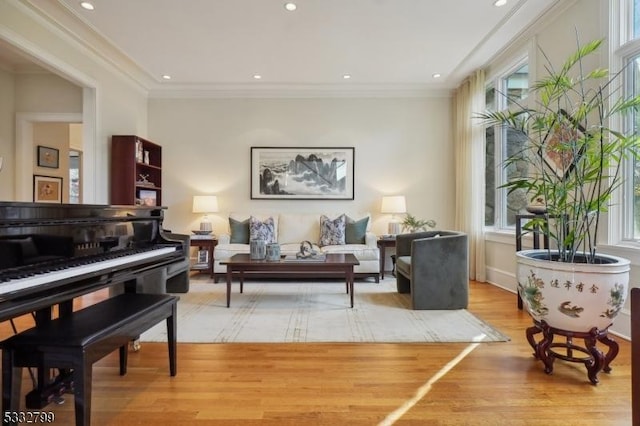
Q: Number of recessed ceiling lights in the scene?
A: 7